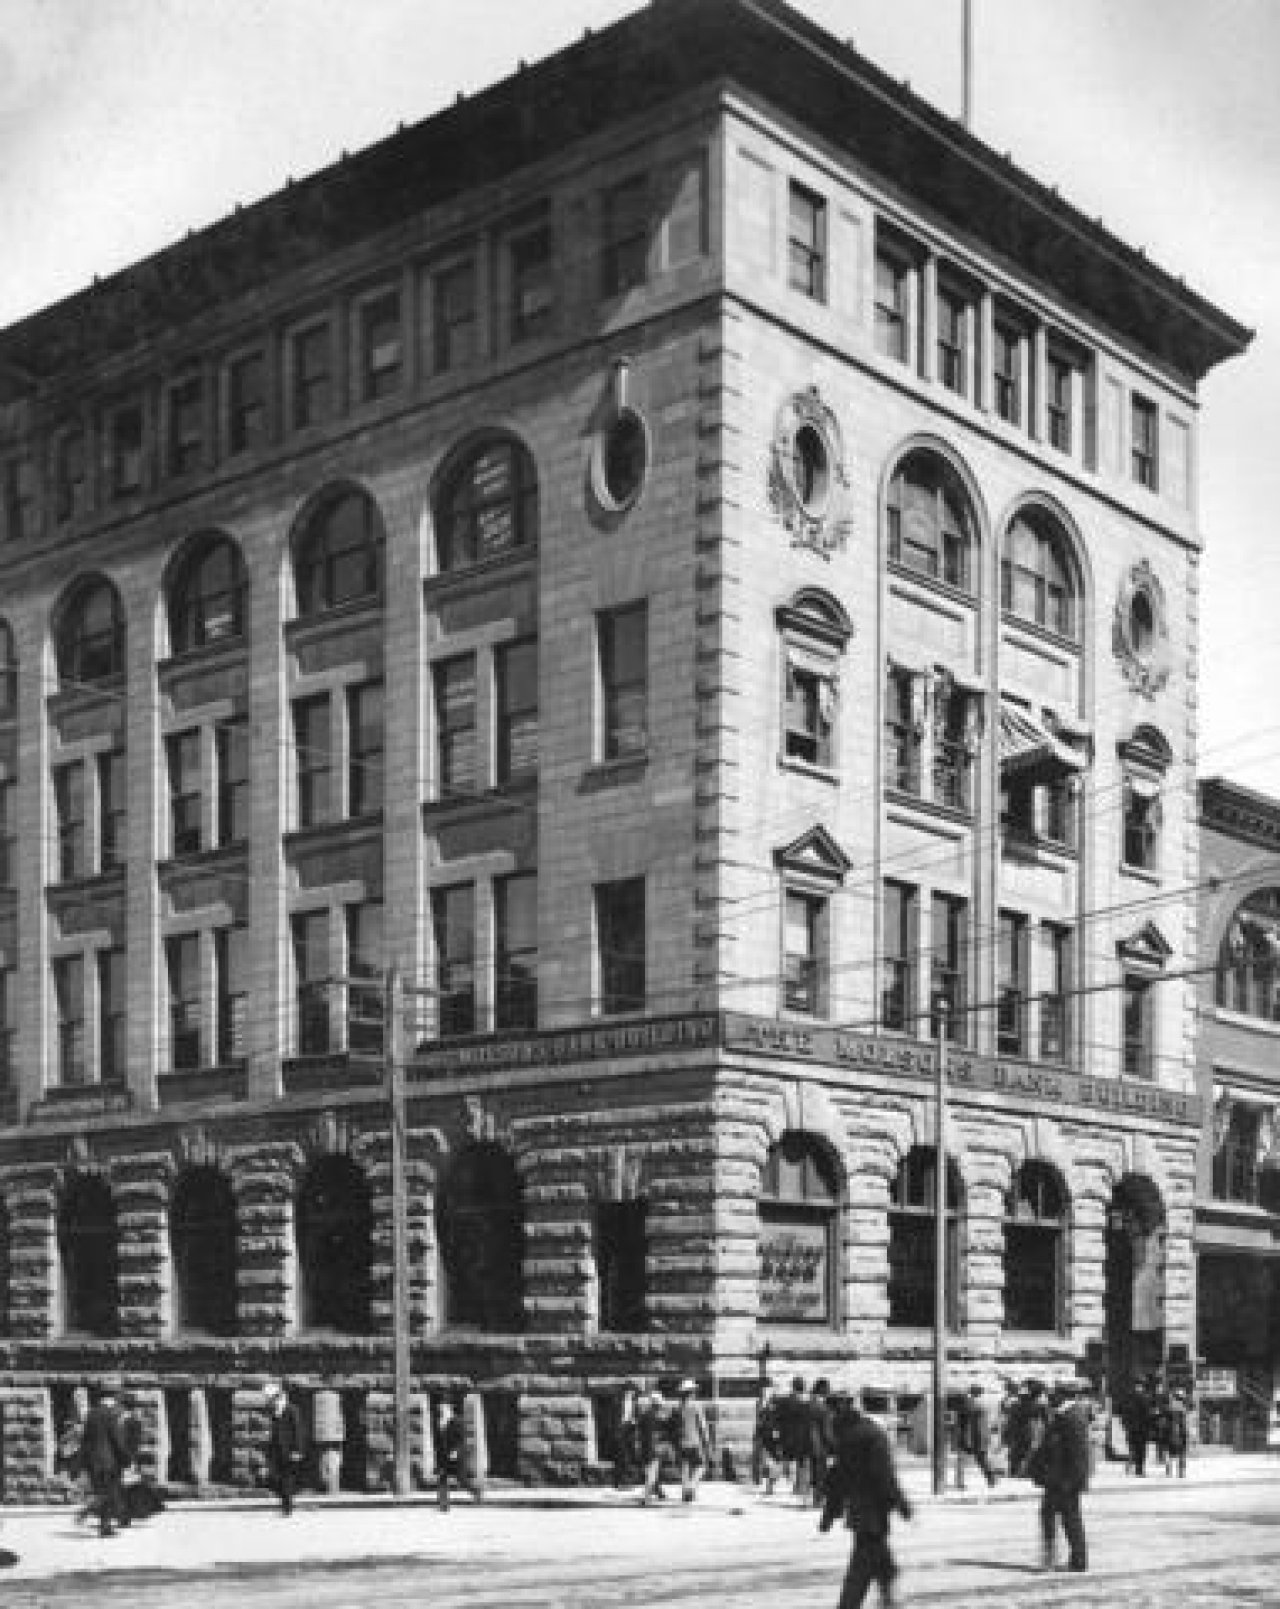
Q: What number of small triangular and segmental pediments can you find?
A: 4